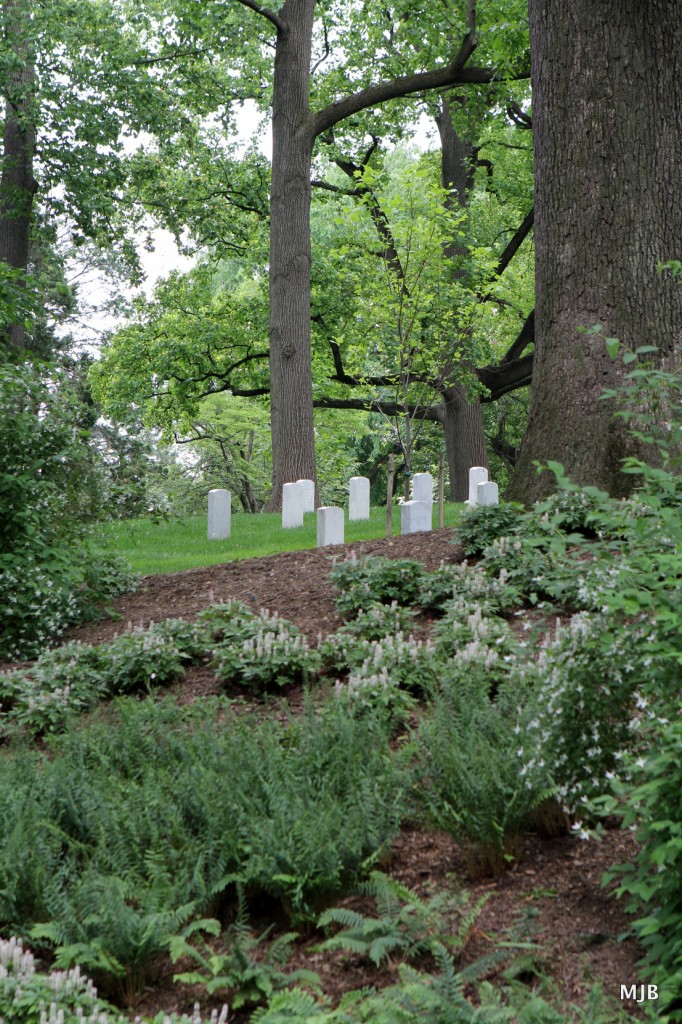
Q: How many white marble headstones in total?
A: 9